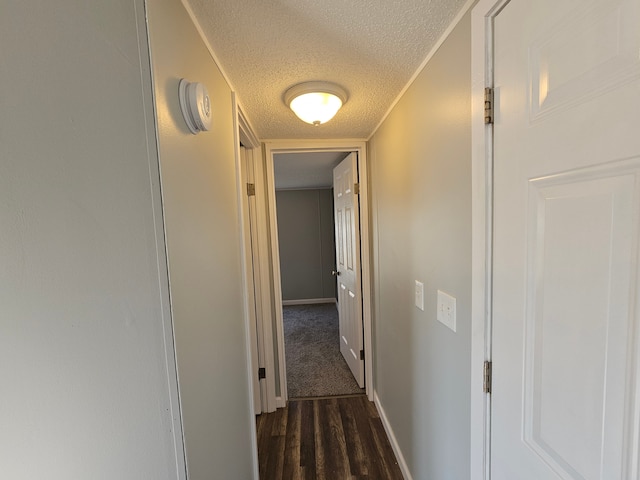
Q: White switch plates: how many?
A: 2